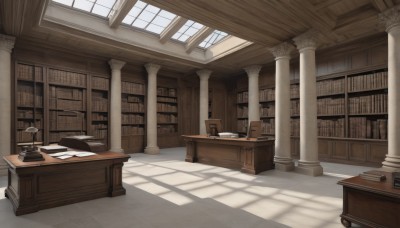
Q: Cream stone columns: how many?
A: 8